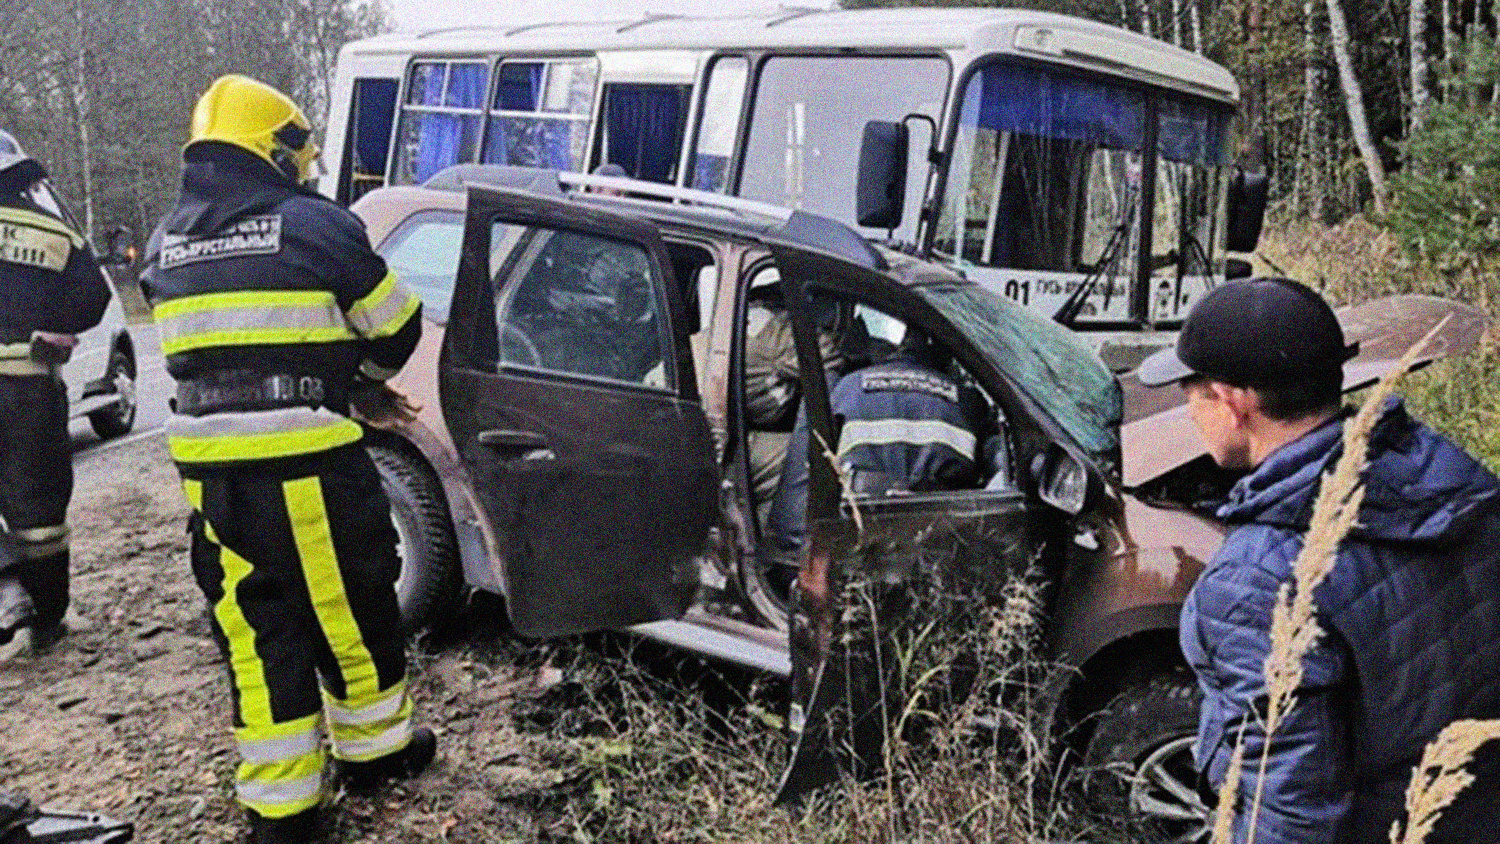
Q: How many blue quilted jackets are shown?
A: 1